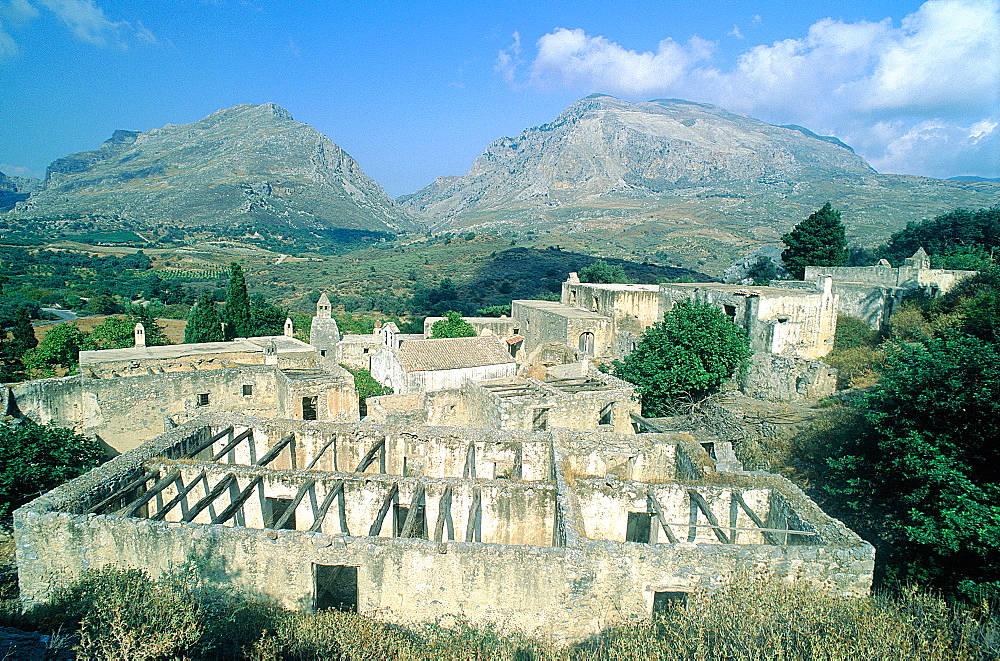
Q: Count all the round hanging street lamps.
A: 0